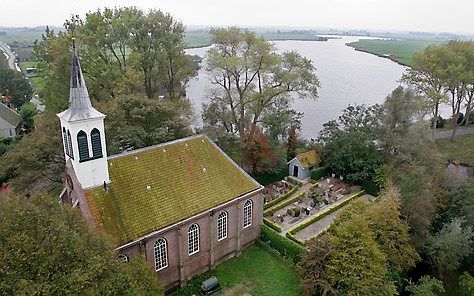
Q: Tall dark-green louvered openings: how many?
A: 4